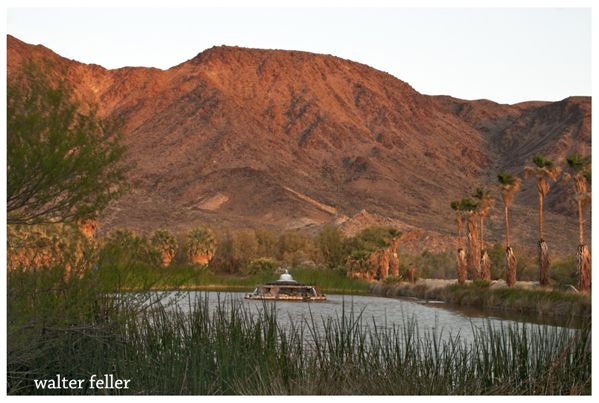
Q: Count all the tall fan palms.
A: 6